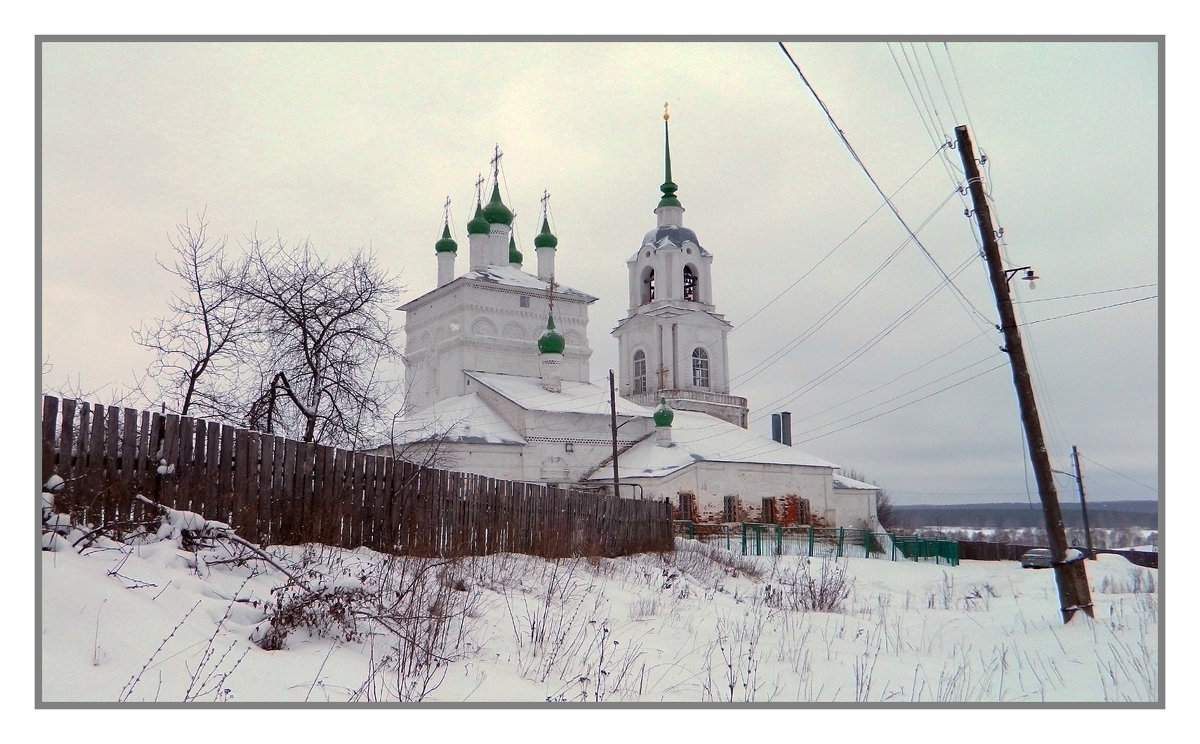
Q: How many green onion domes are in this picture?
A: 7